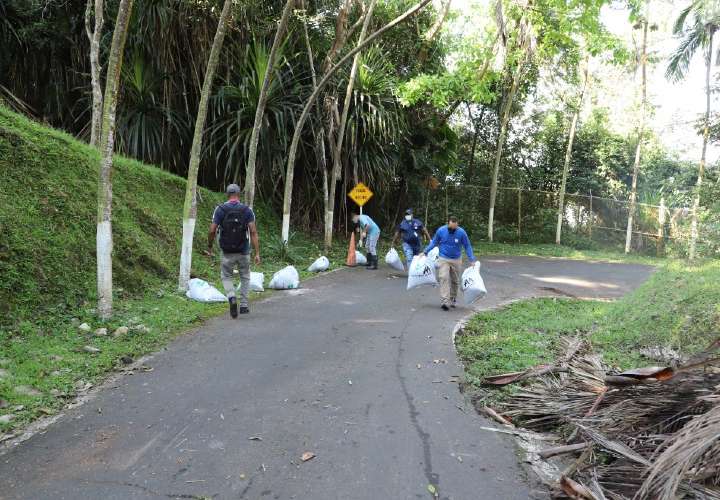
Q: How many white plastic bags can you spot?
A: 9